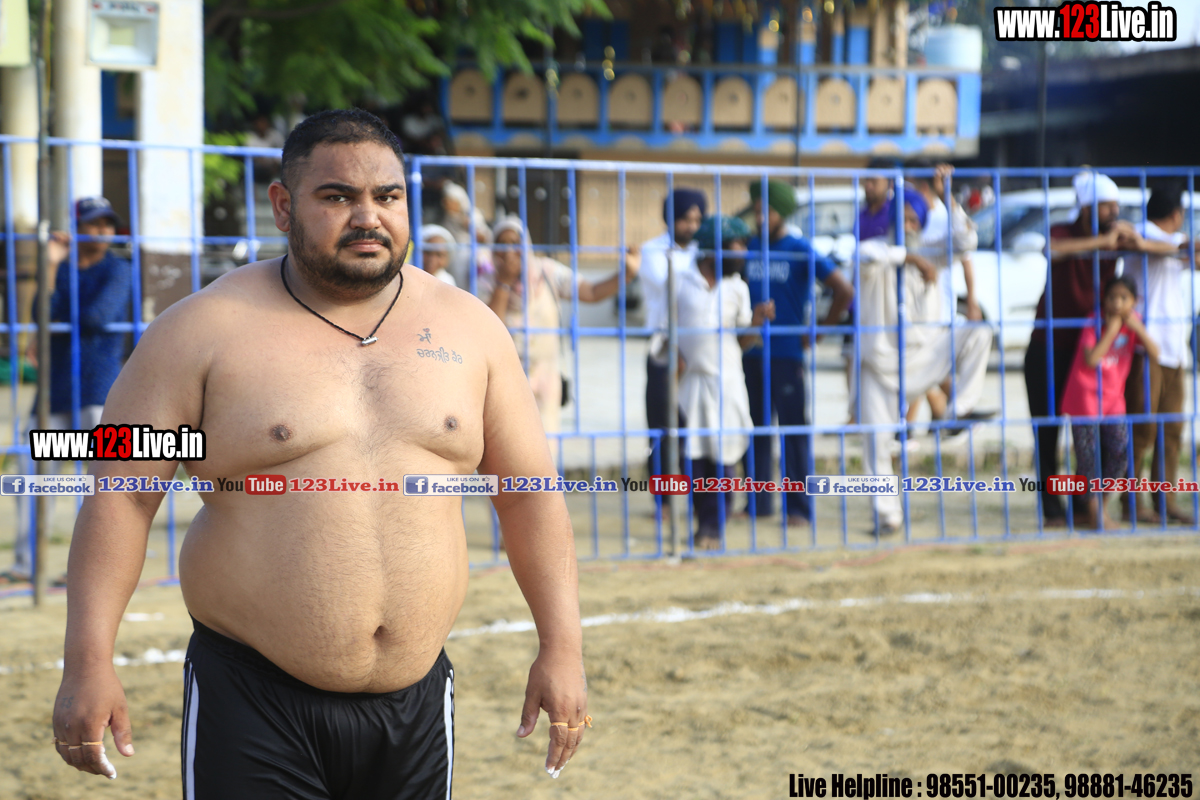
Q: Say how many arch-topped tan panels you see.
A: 10